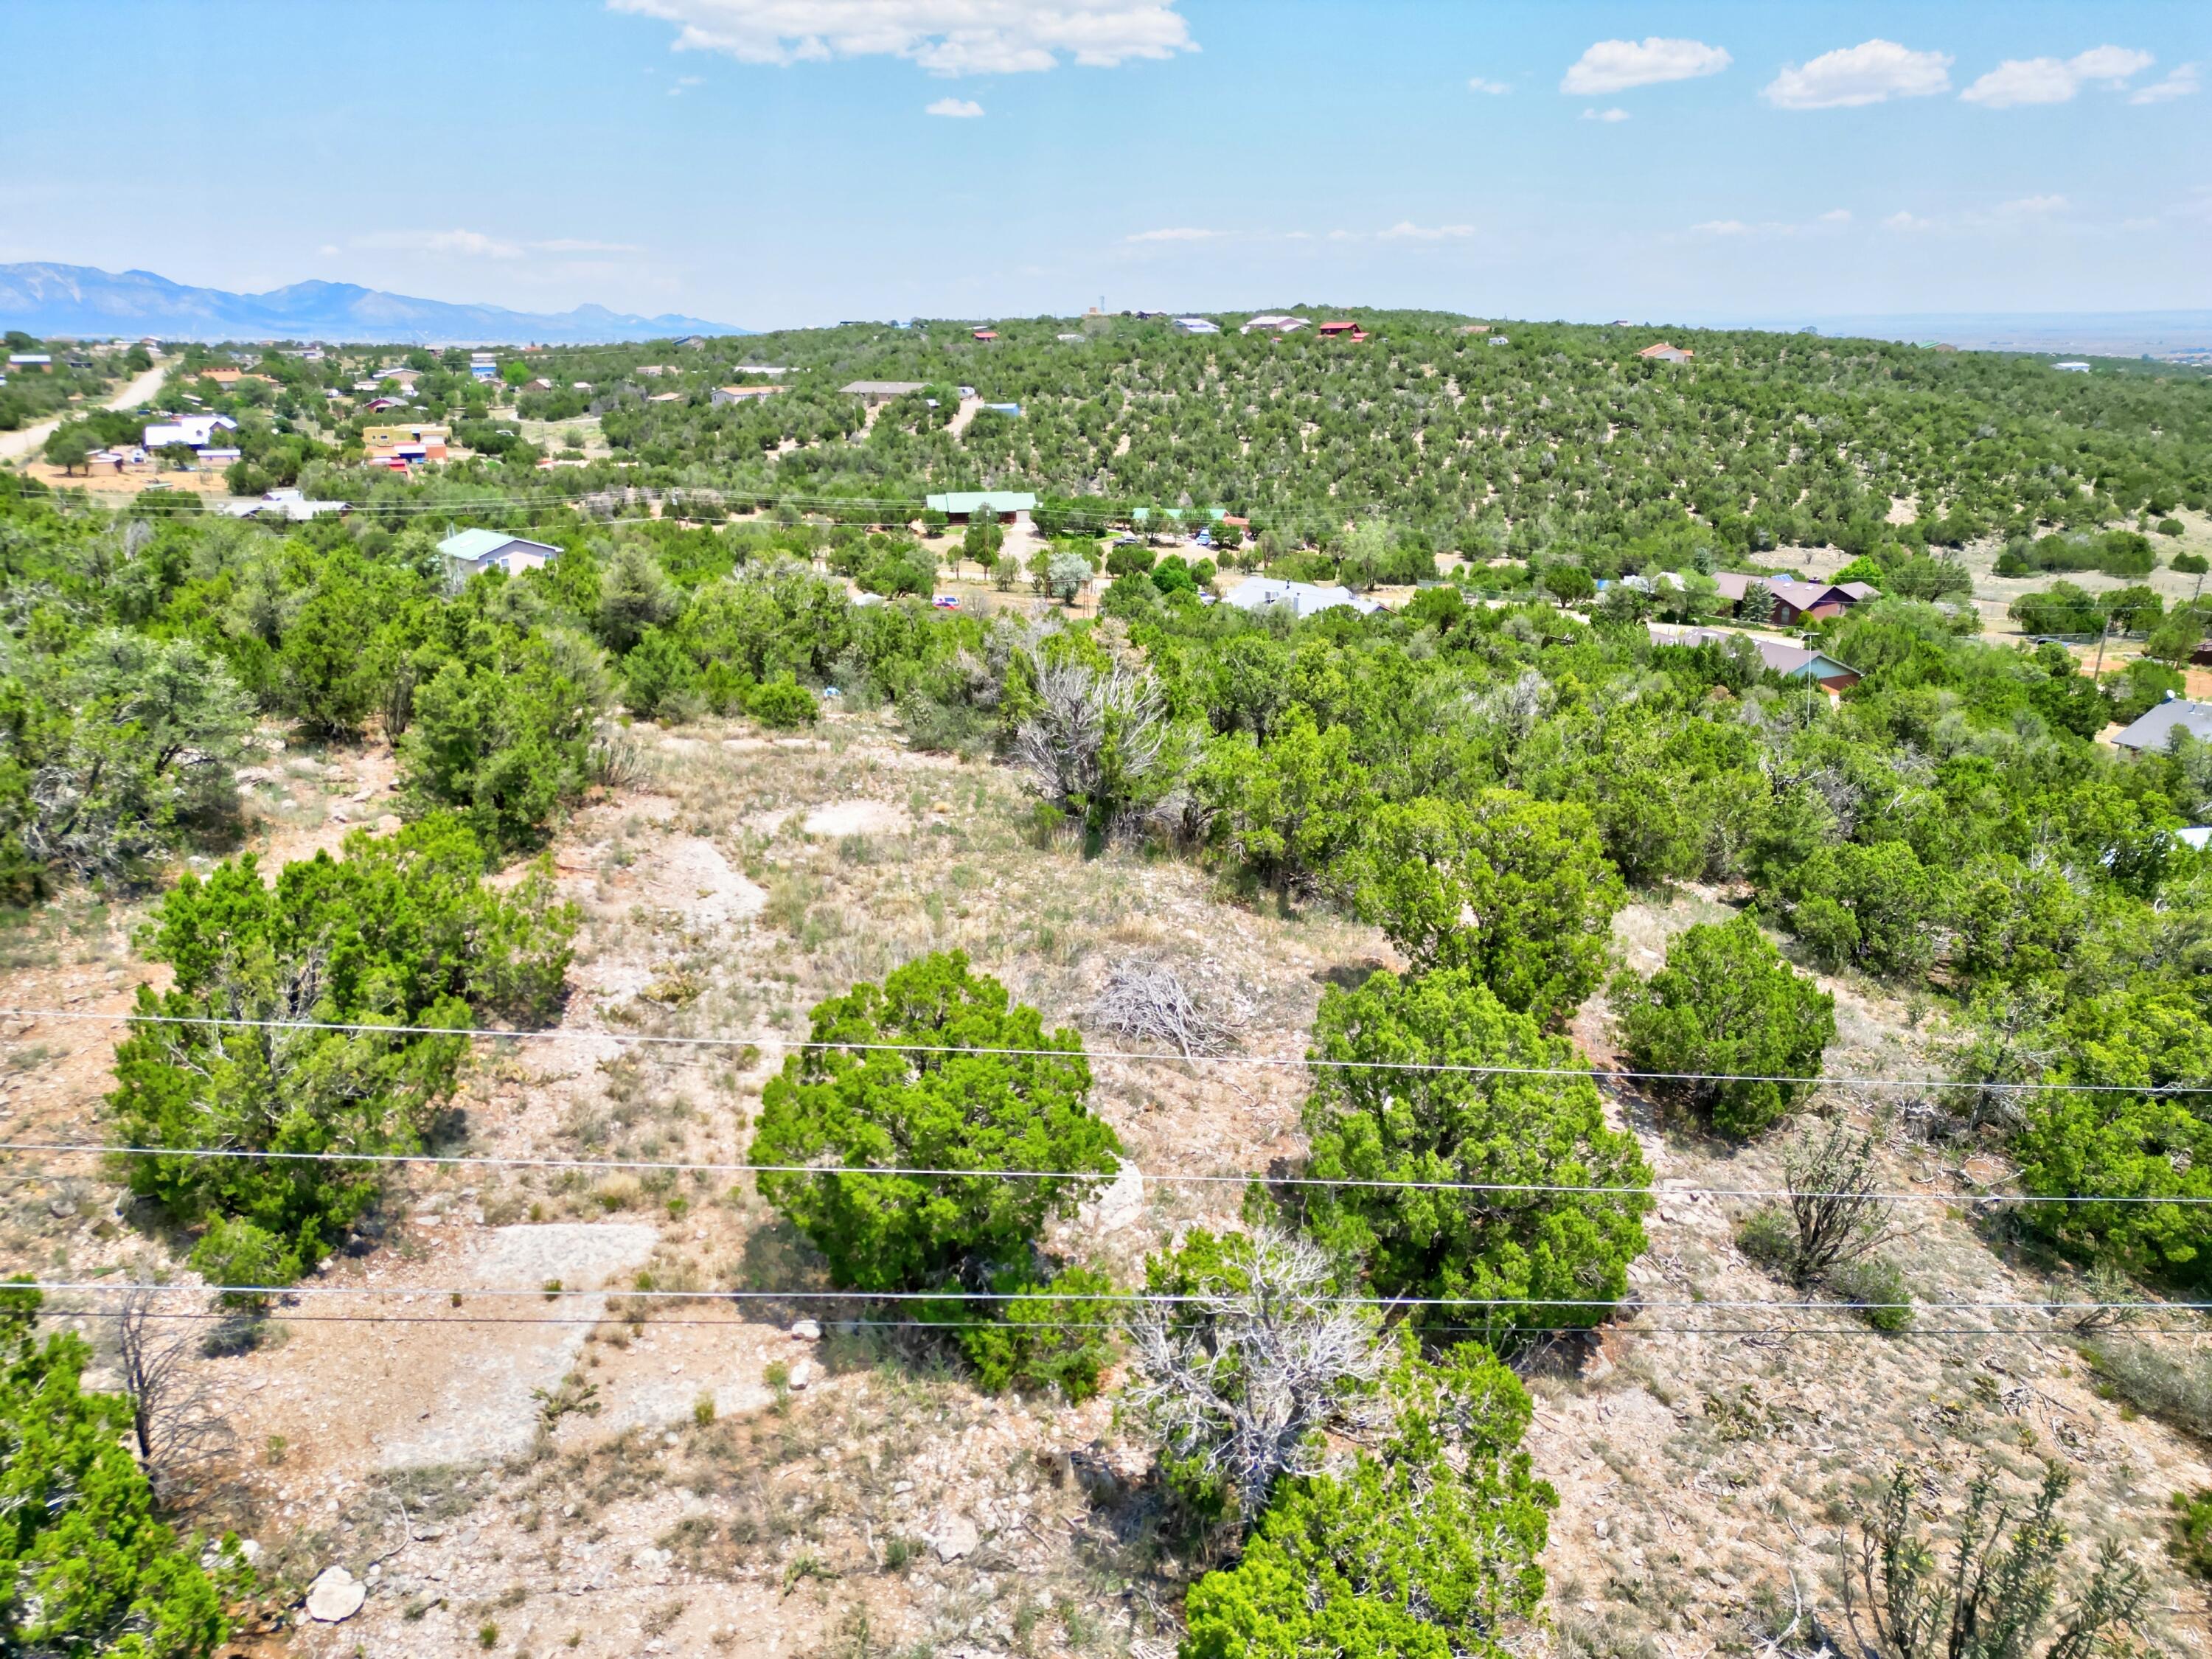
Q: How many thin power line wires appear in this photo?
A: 4